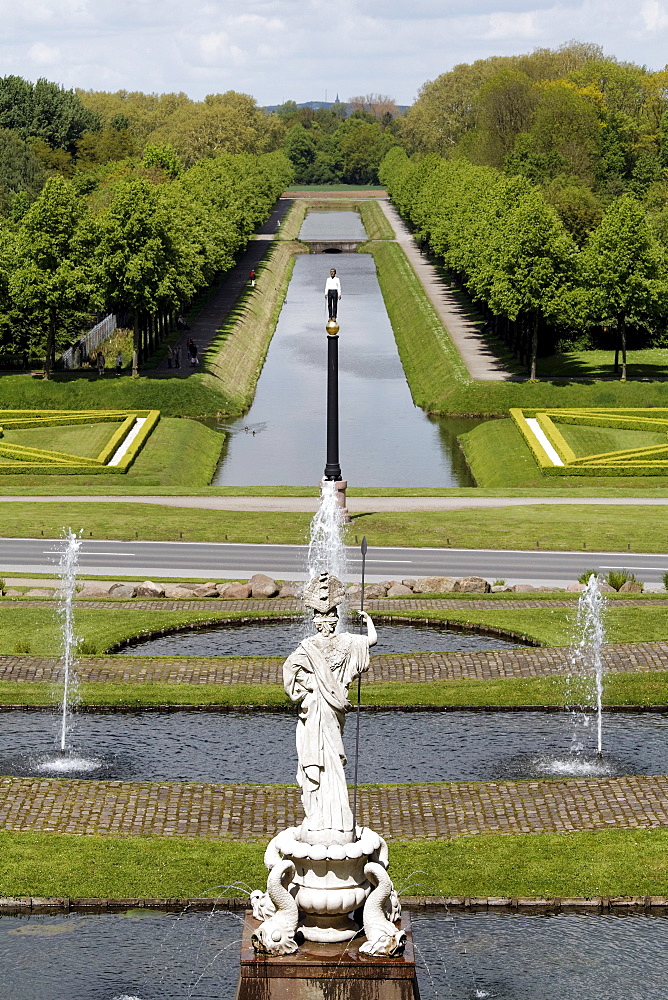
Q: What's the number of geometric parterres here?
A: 2